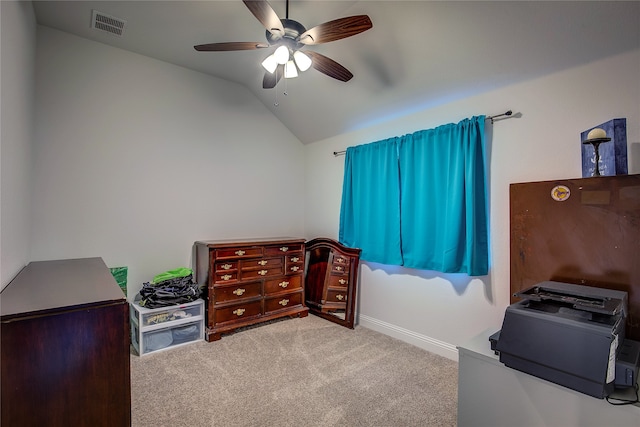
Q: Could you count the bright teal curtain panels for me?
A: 2